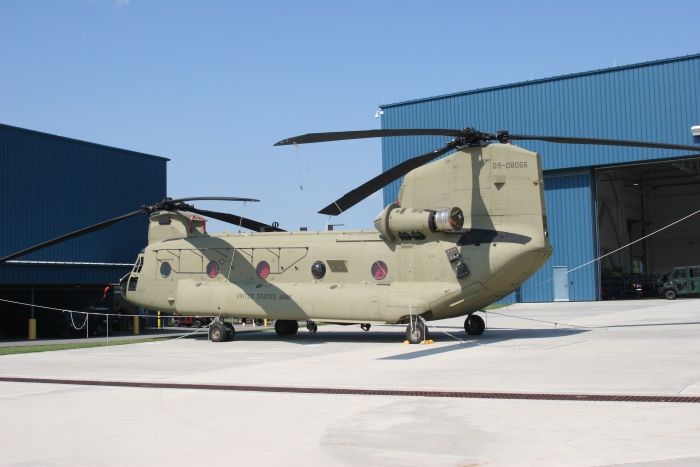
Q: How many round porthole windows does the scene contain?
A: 5